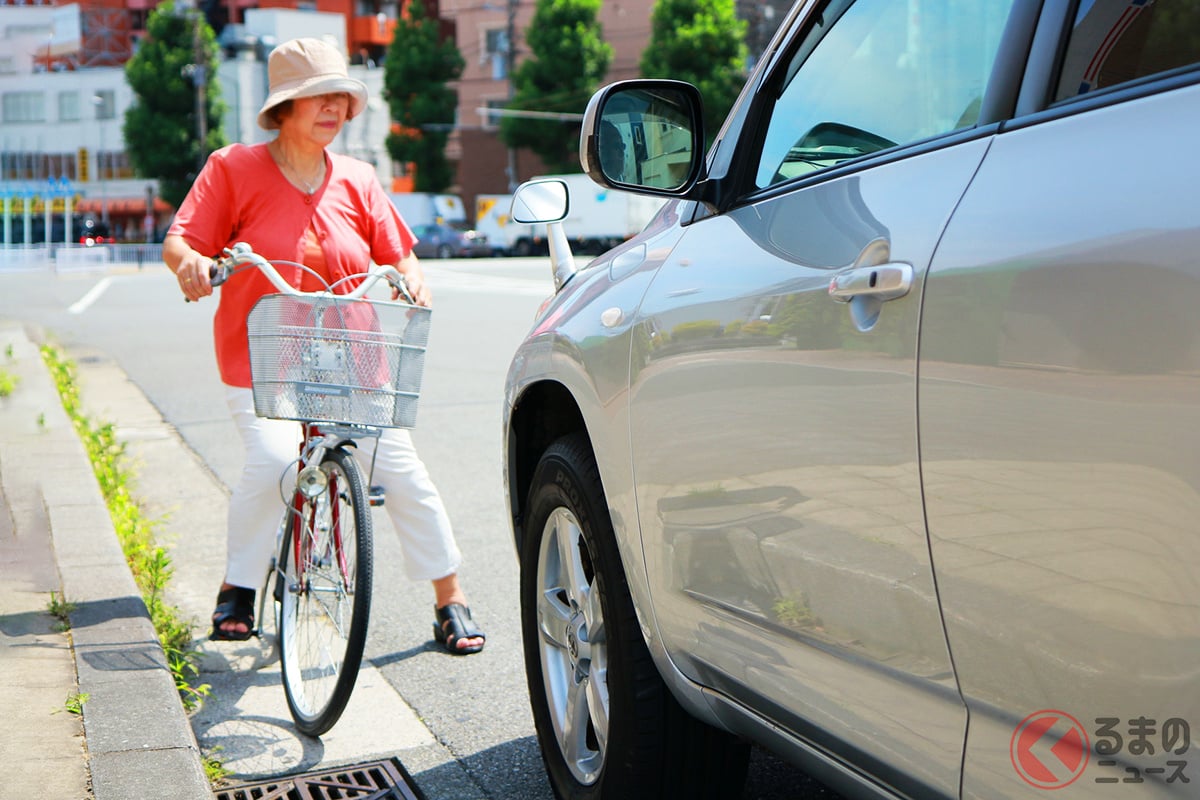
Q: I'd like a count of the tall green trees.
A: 4